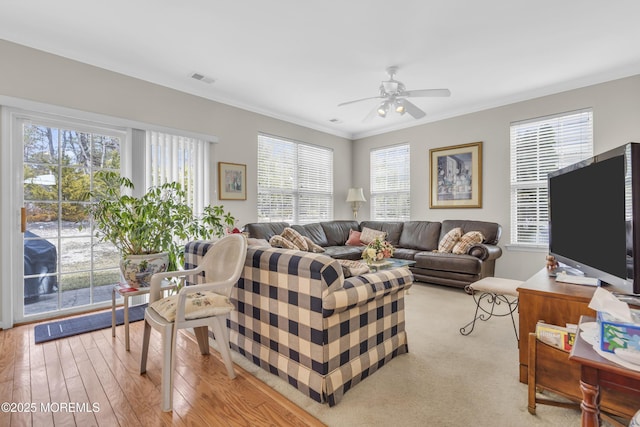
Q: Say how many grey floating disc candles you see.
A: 0